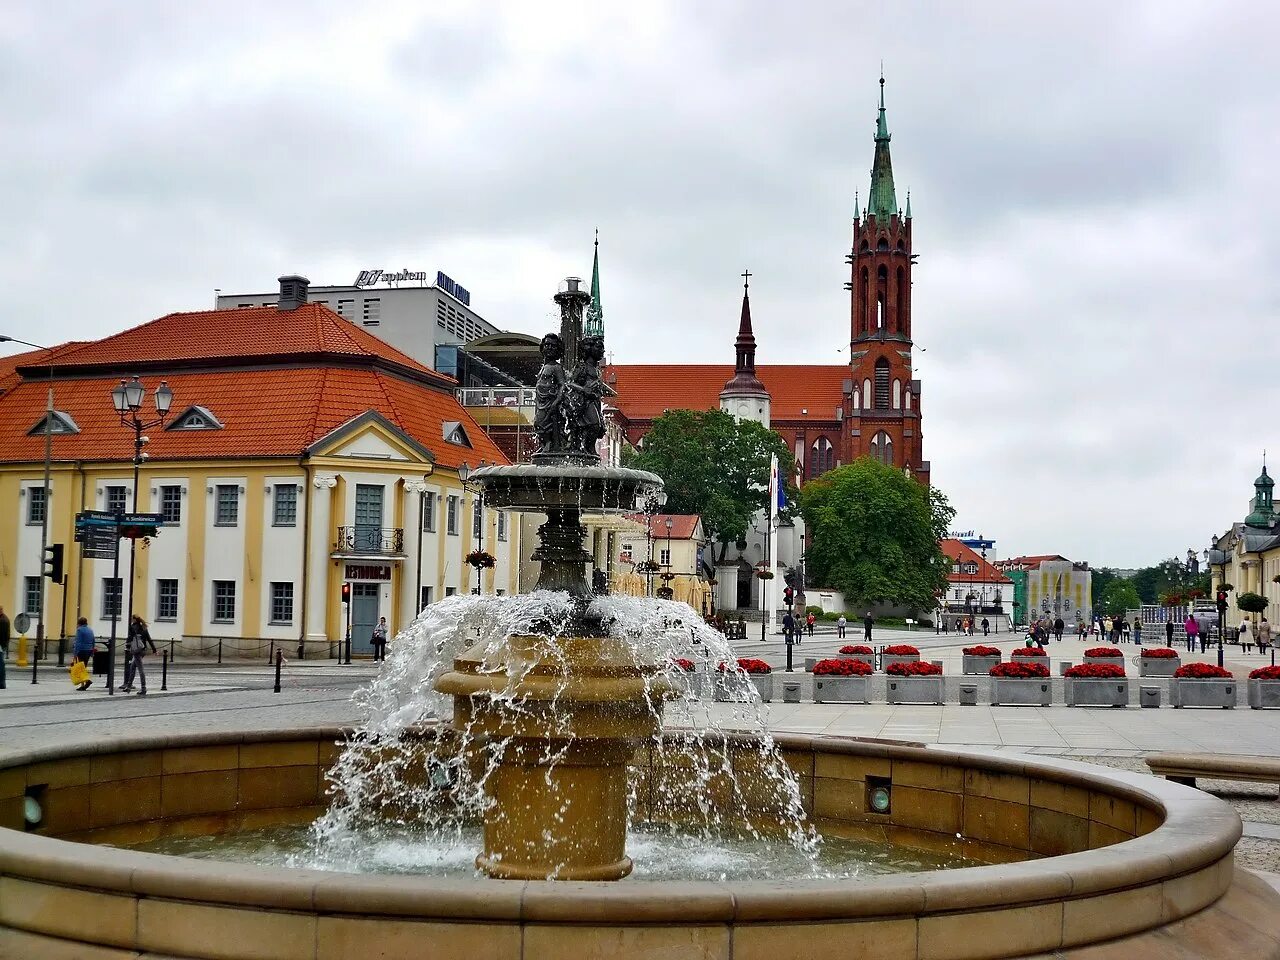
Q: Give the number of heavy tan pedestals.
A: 1